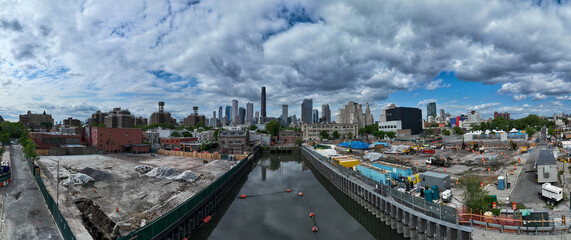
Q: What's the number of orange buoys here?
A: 7